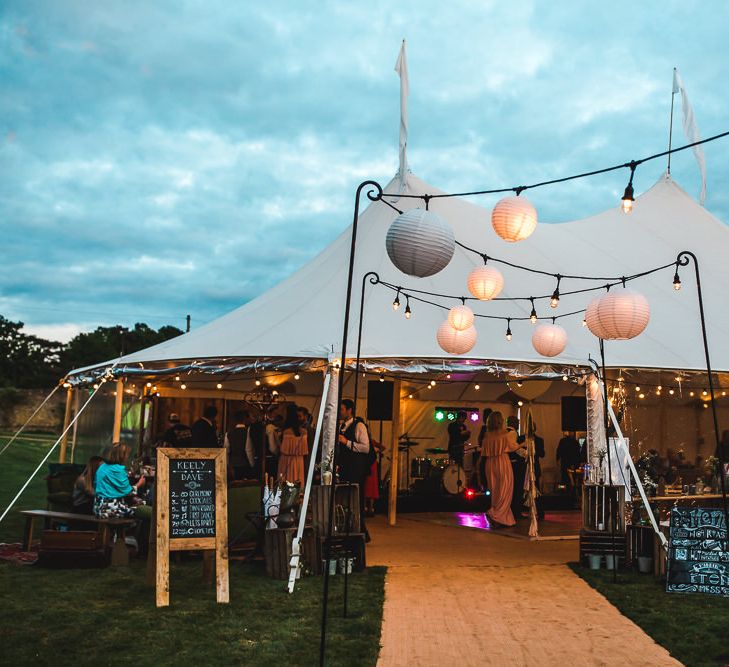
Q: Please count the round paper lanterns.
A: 8